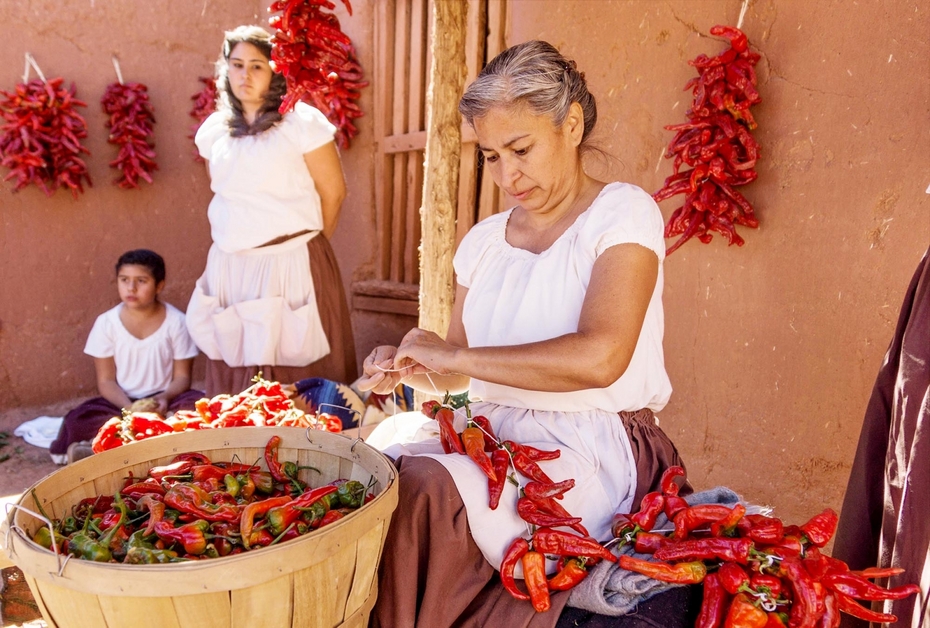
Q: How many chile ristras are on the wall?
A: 5